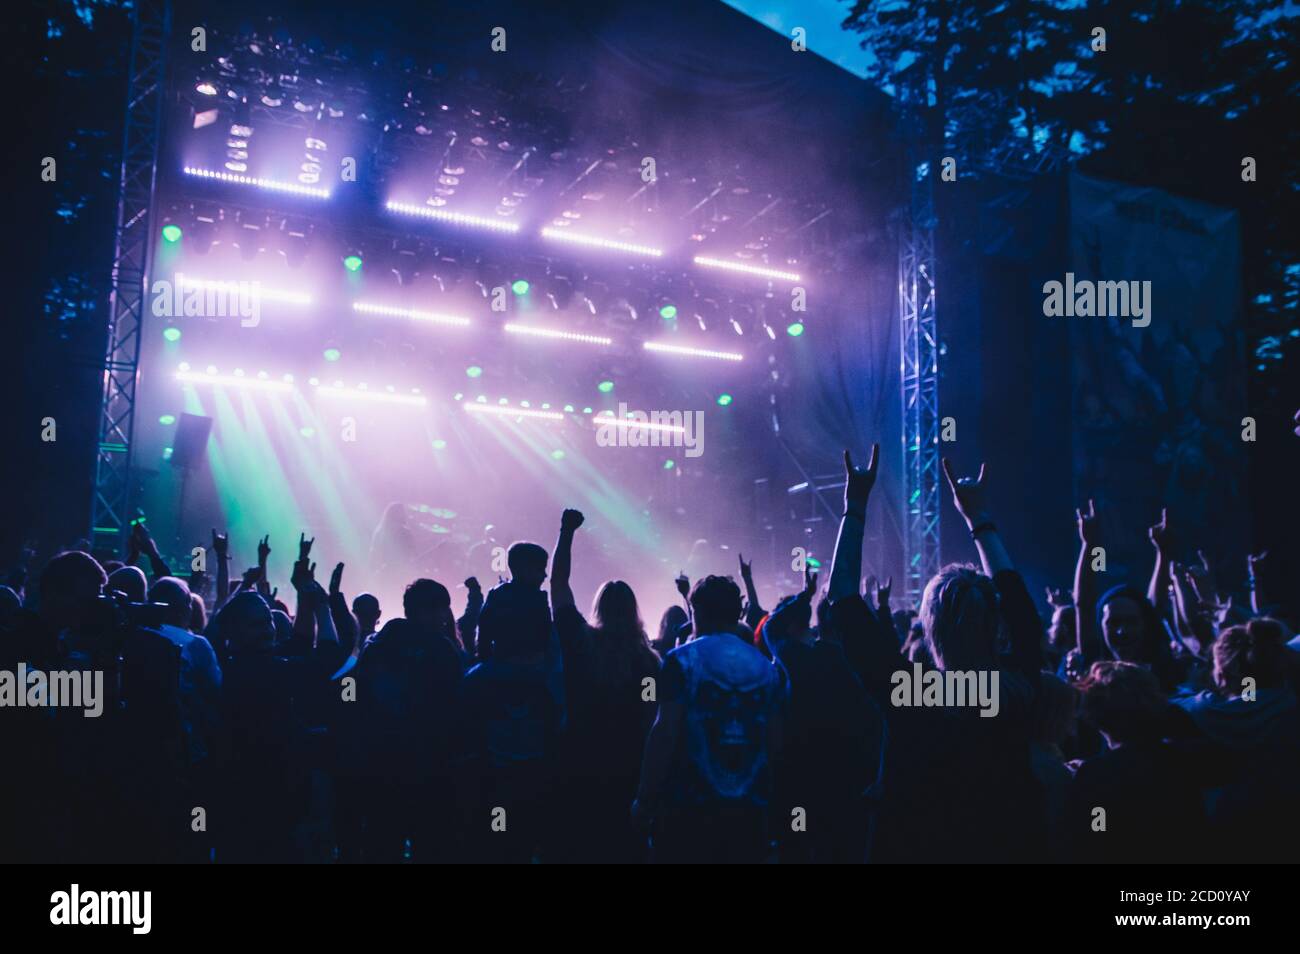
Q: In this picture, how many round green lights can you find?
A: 15